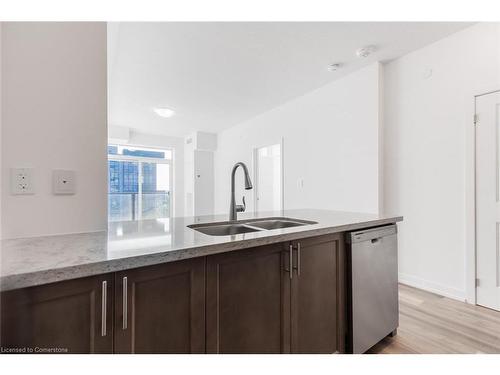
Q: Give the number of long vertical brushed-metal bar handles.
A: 4